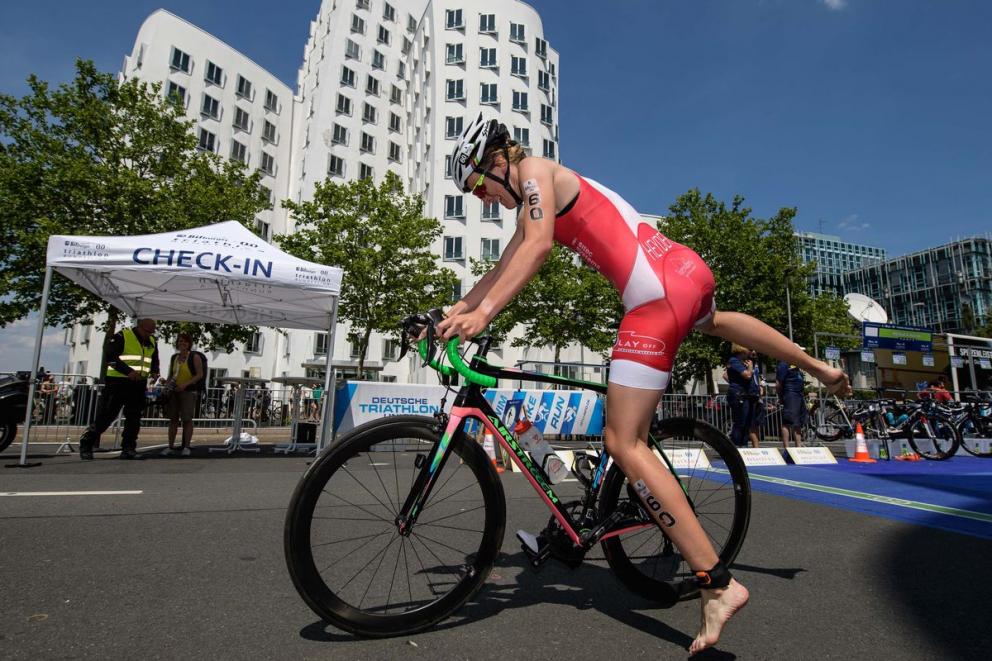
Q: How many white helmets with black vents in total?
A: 1